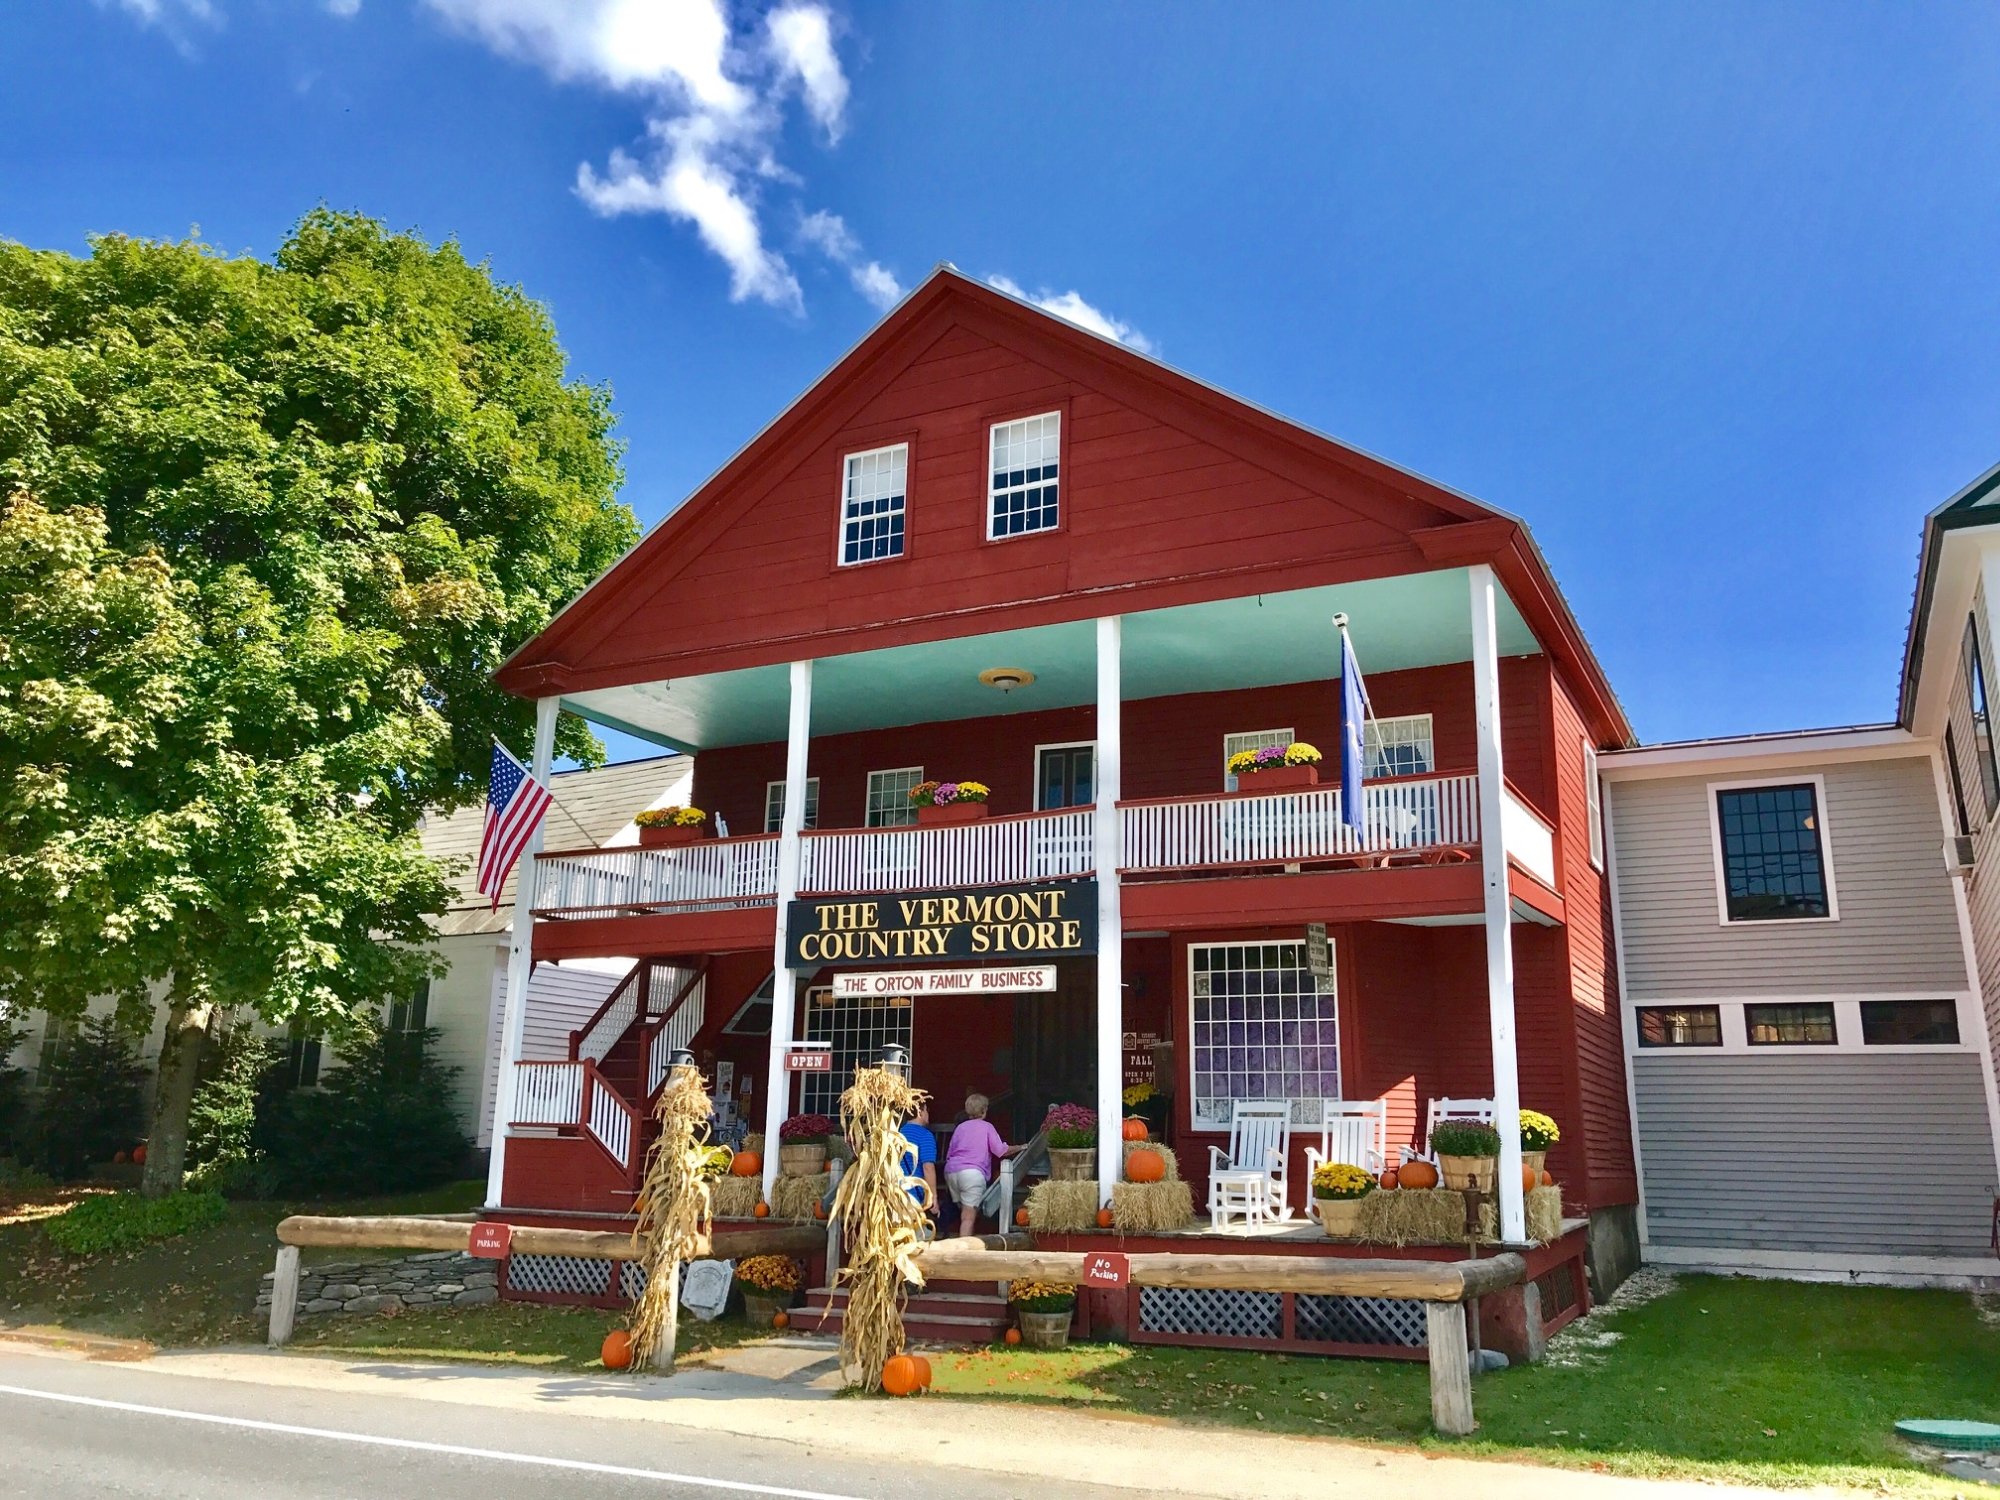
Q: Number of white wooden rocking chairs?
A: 3